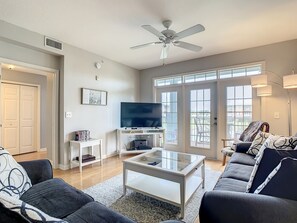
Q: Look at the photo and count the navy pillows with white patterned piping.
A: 2